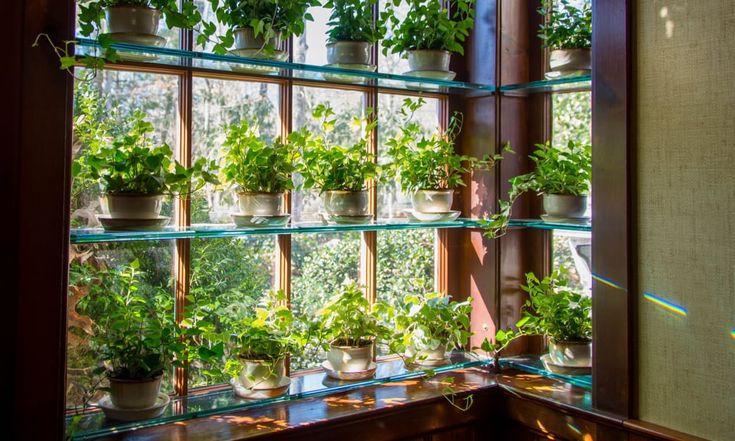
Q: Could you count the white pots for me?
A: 15